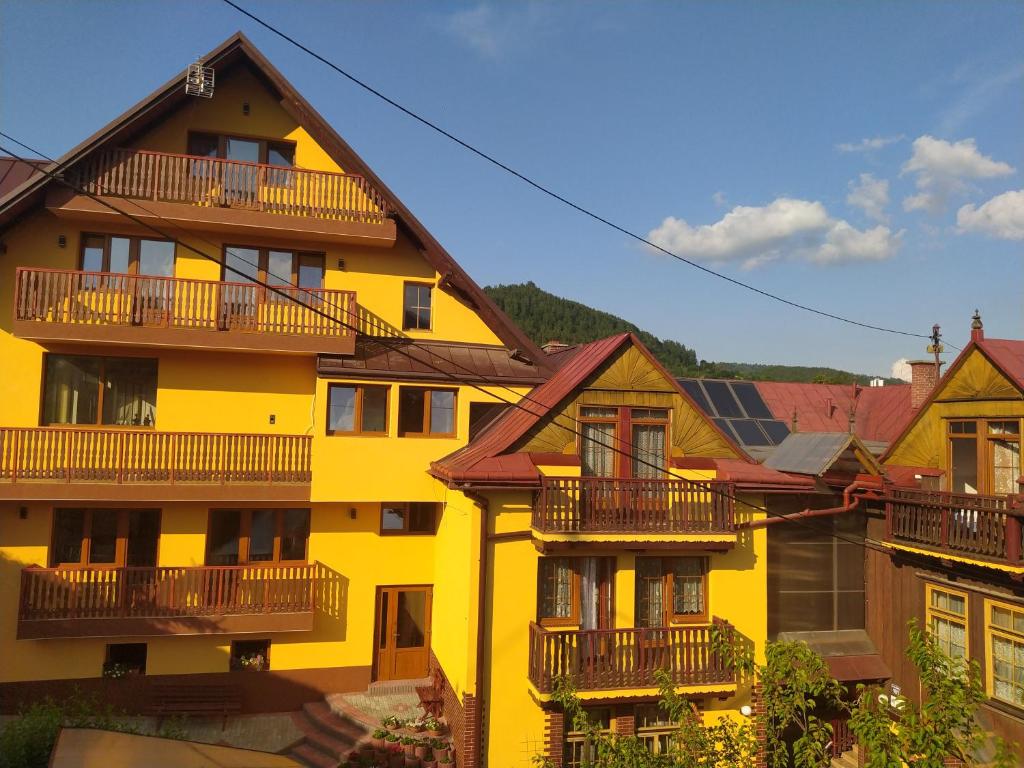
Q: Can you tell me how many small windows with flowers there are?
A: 2